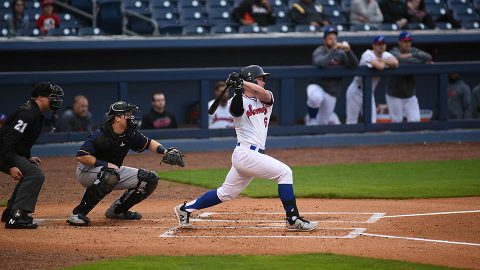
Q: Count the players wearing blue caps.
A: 3